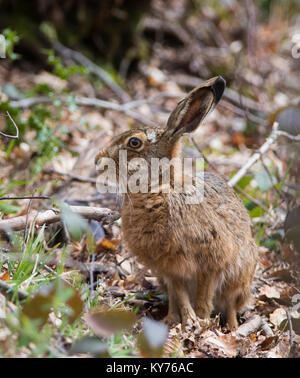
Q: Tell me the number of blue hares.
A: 0